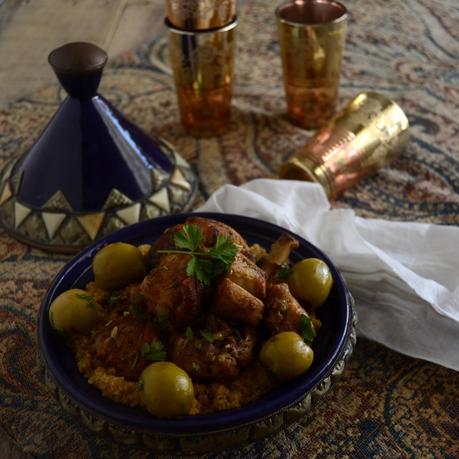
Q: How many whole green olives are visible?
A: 5